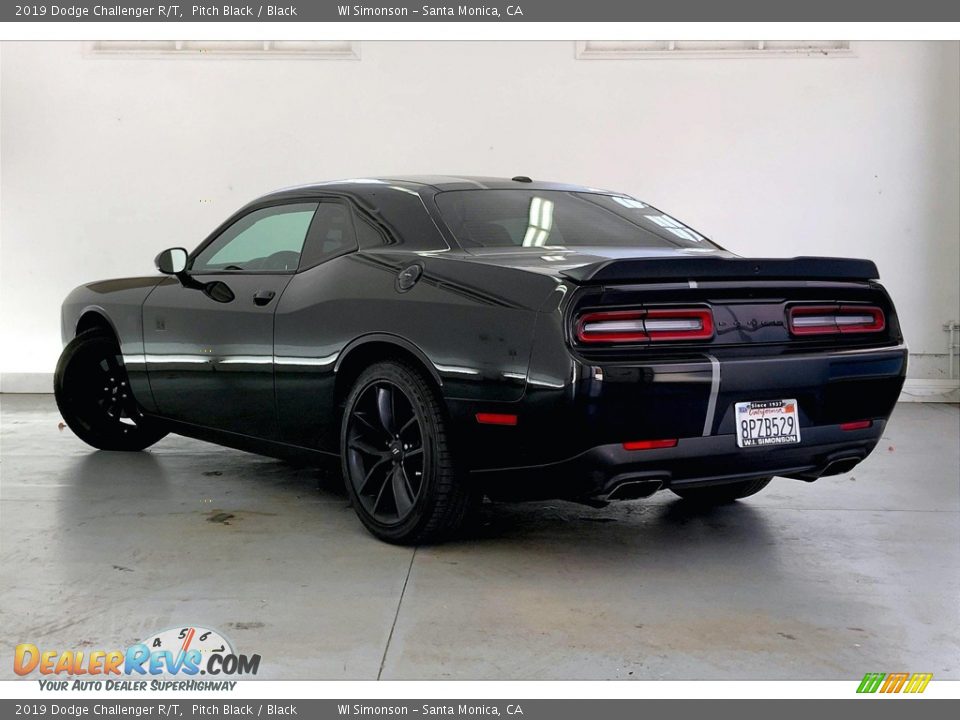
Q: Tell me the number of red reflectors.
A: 3